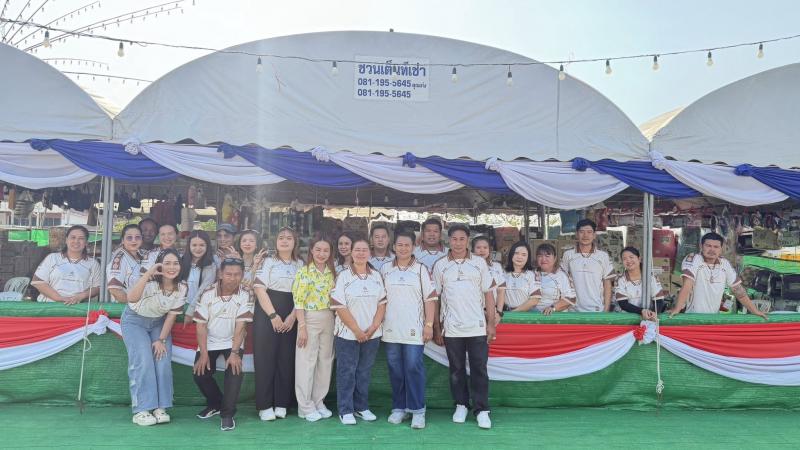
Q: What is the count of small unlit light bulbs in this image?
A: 12